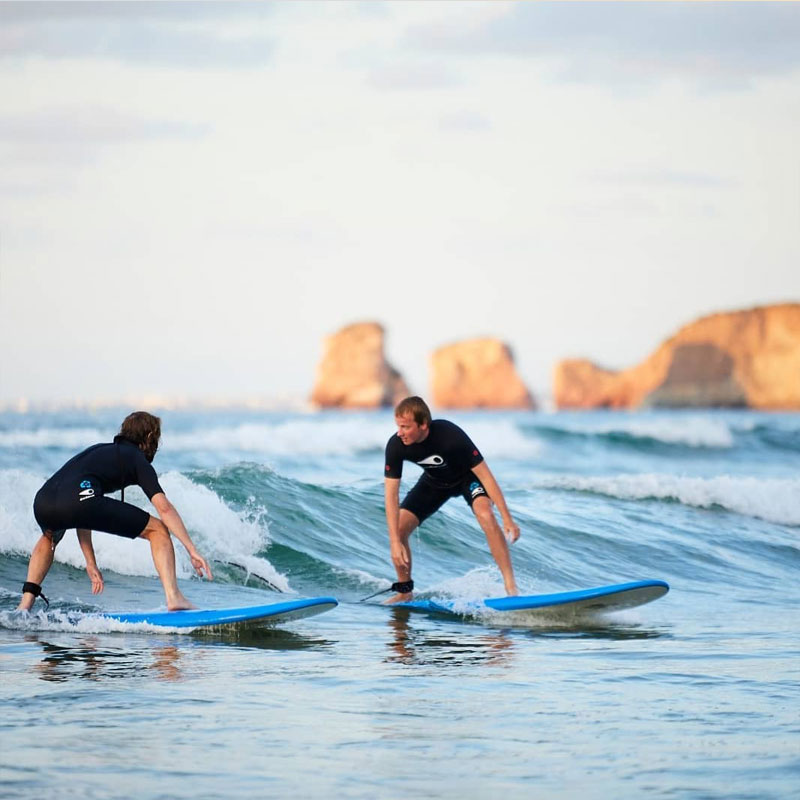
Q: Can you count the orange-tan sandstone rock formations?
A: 3